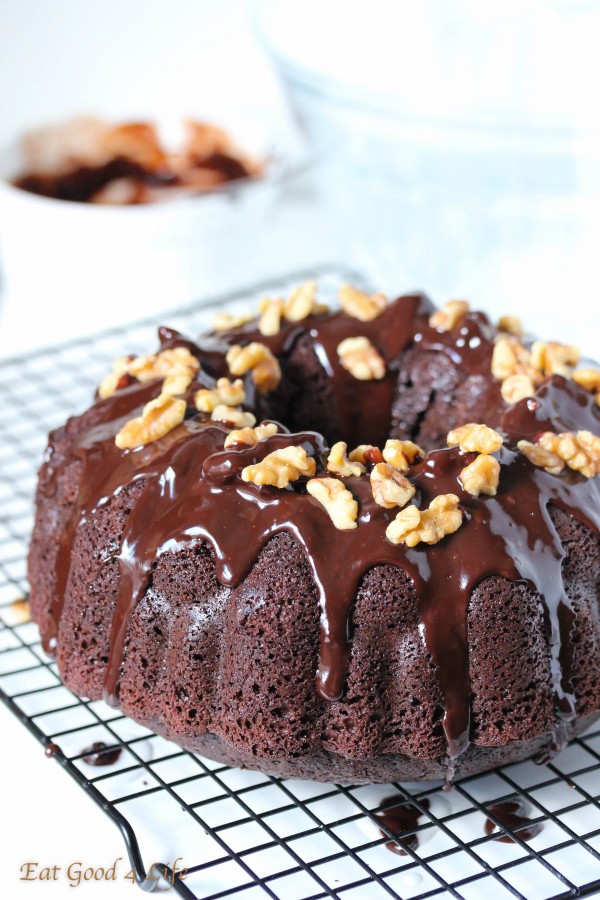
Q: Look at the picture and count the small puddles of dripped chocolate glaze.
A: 3